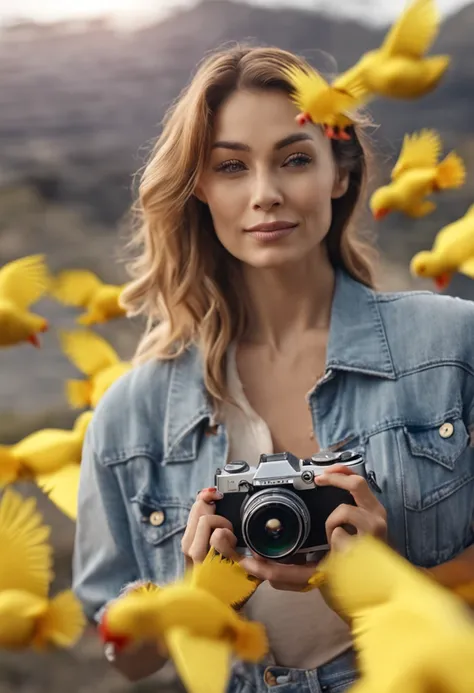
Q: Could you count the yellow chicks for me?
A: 11